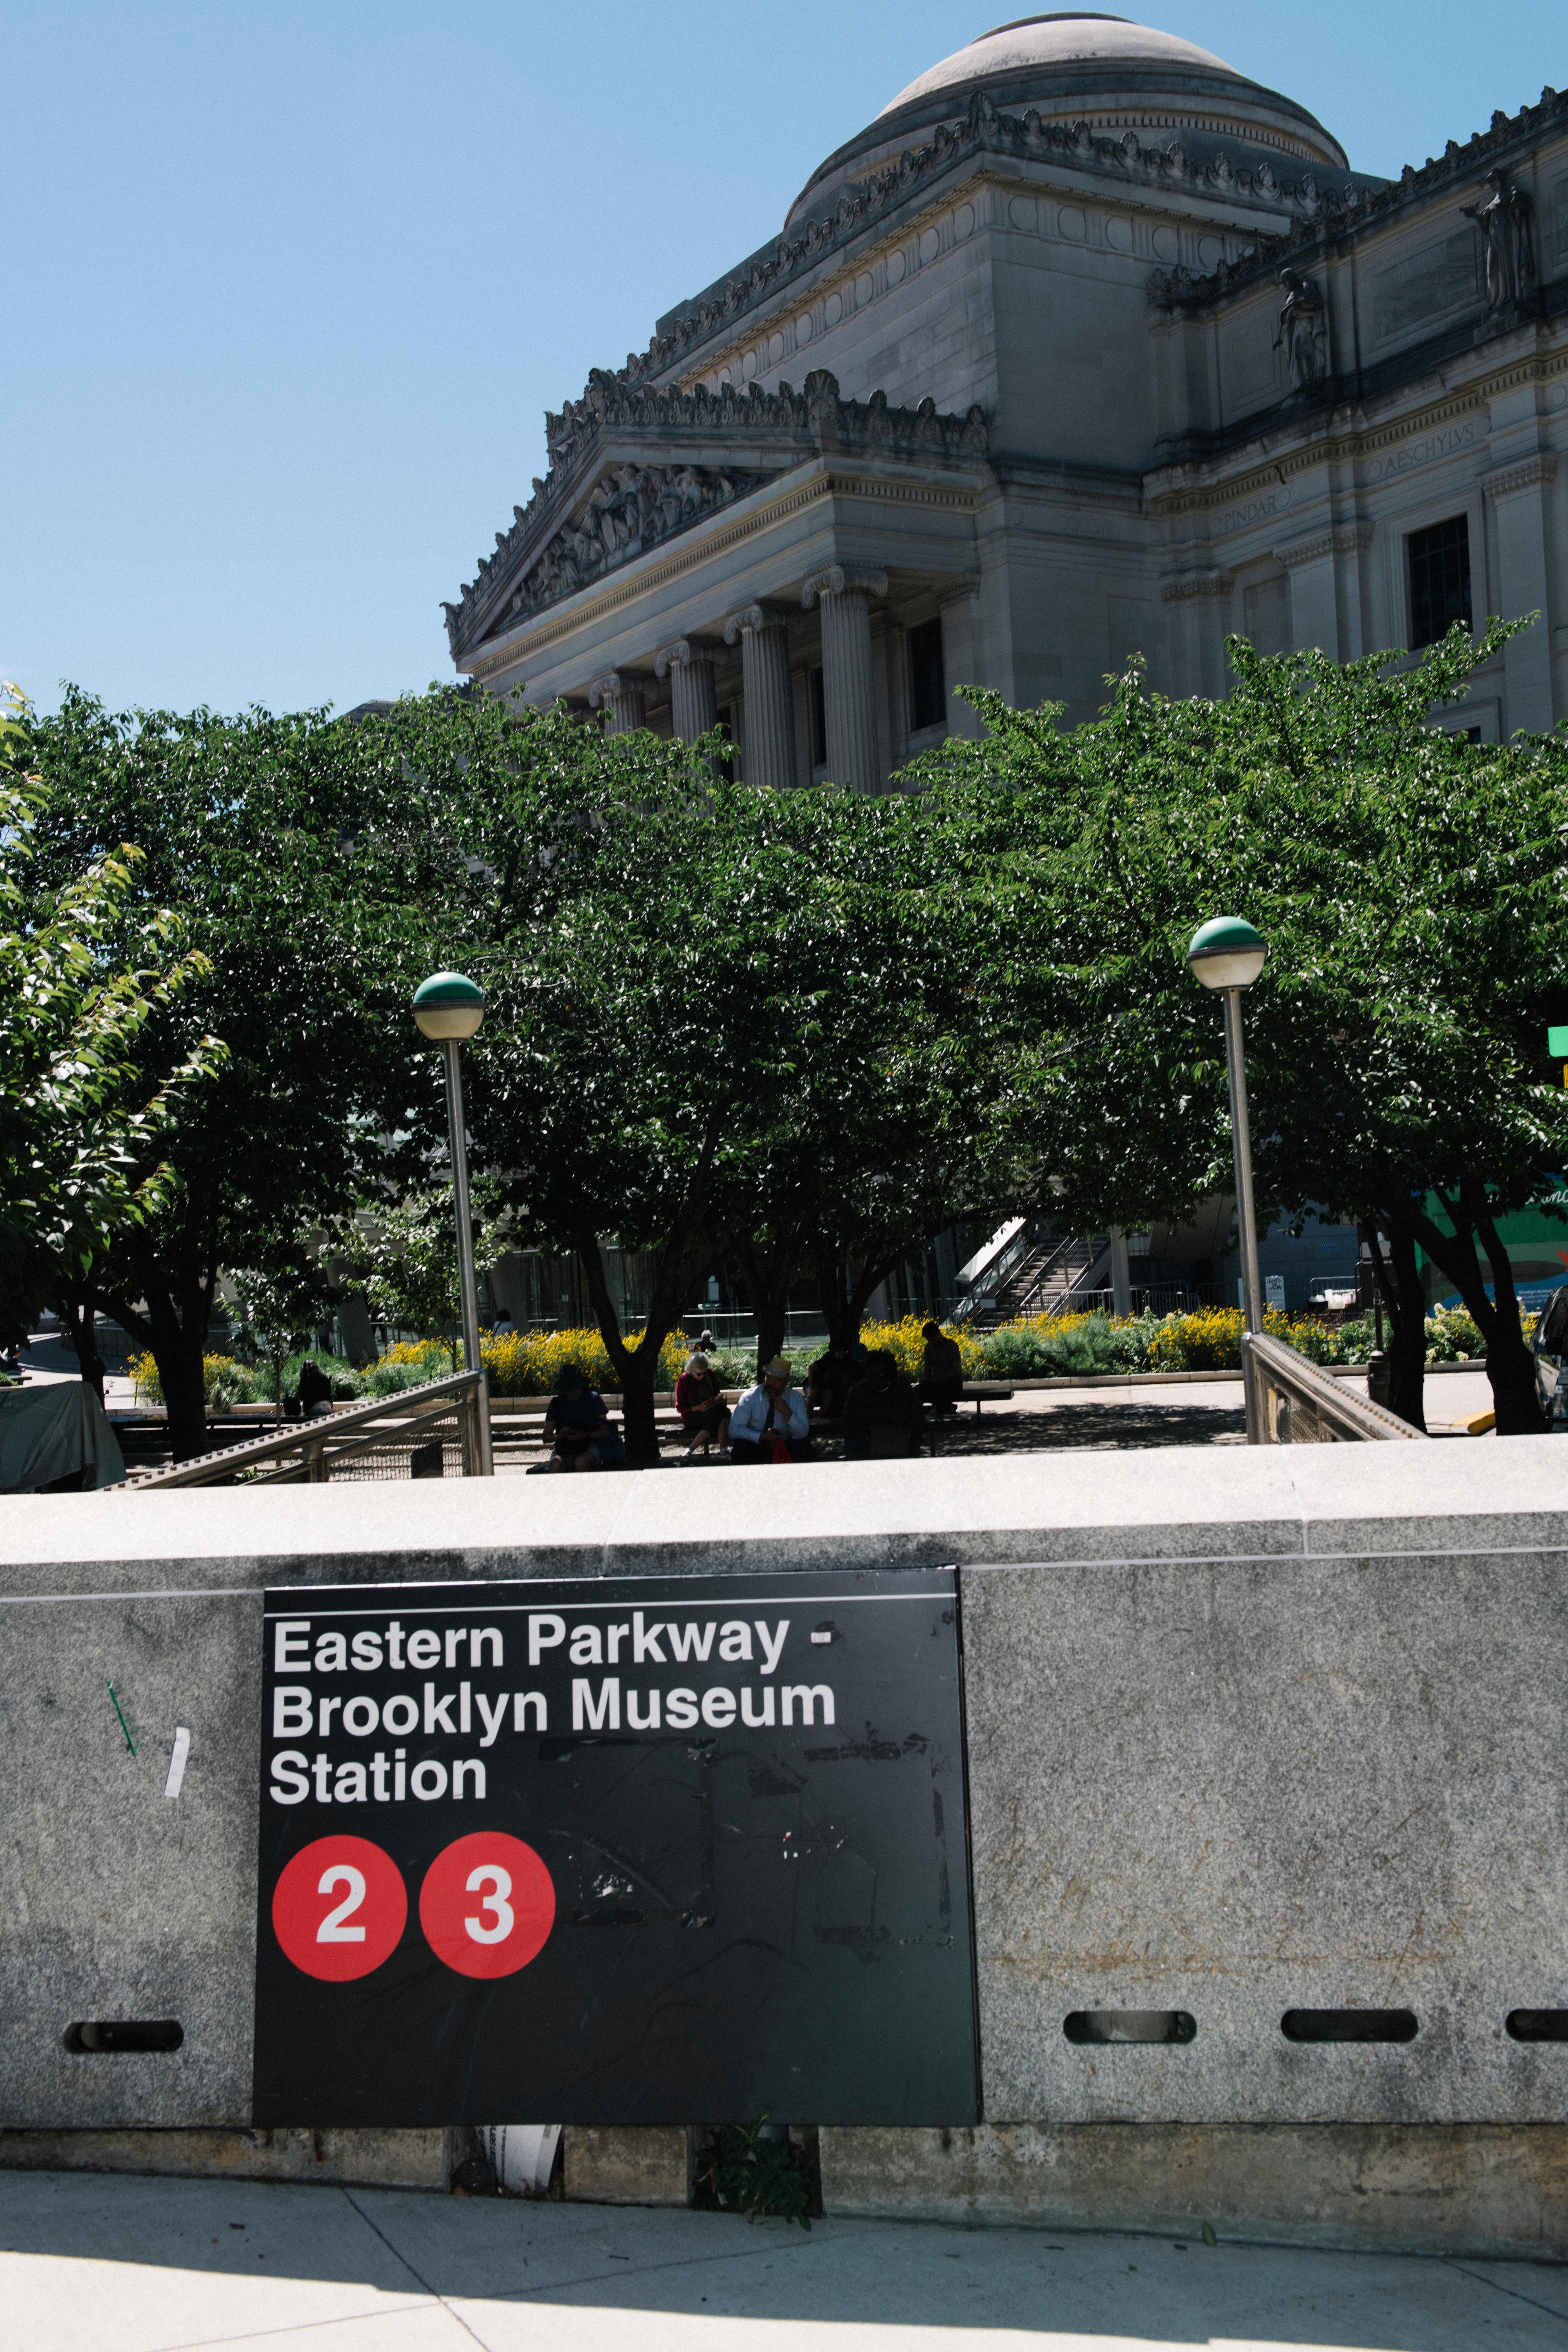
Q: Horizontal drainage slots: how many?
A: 4